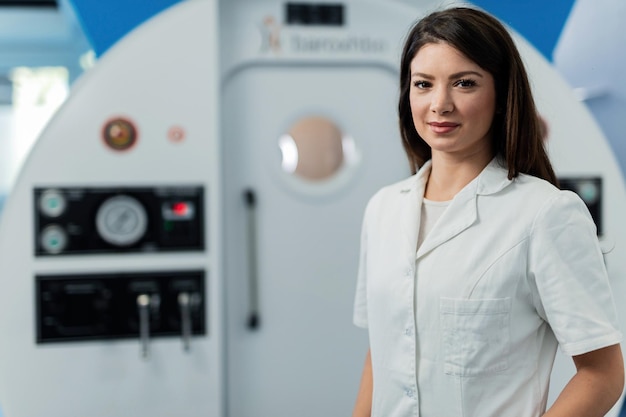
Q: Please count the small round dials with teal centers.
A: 3